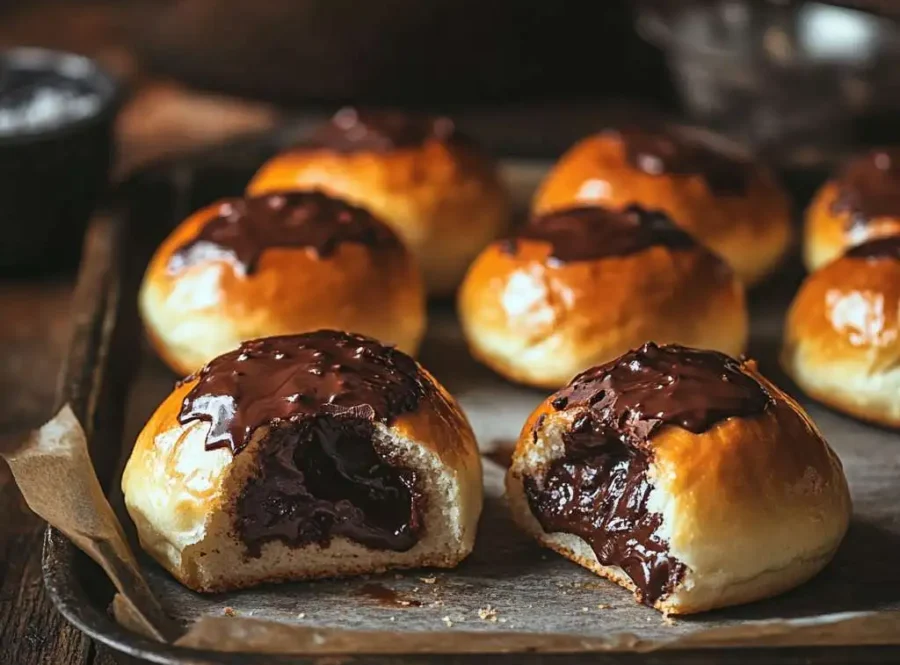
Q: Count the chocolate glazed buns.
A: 8